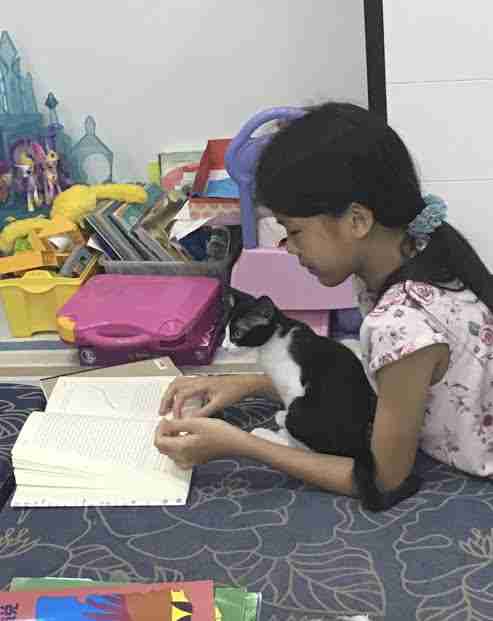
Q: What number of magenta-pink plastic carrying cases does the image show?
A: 1